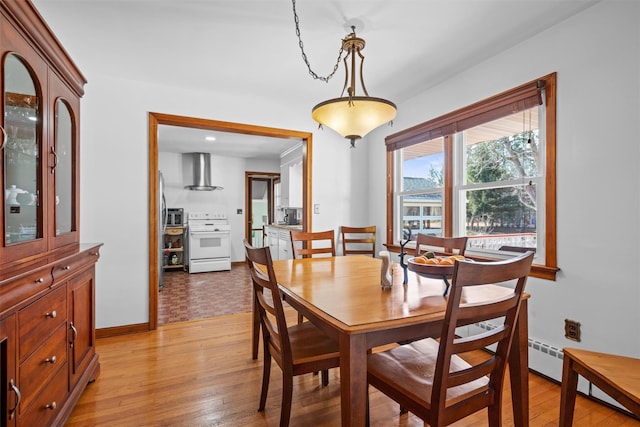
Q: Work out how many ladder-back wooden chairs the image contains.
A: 5